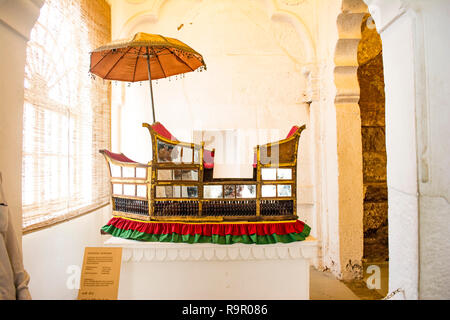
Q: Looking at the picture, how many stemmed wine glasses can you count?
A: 0